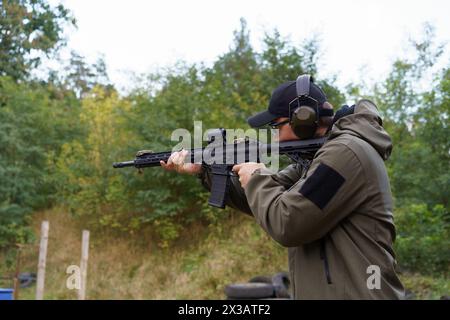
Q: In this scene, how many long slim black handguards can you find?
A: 1